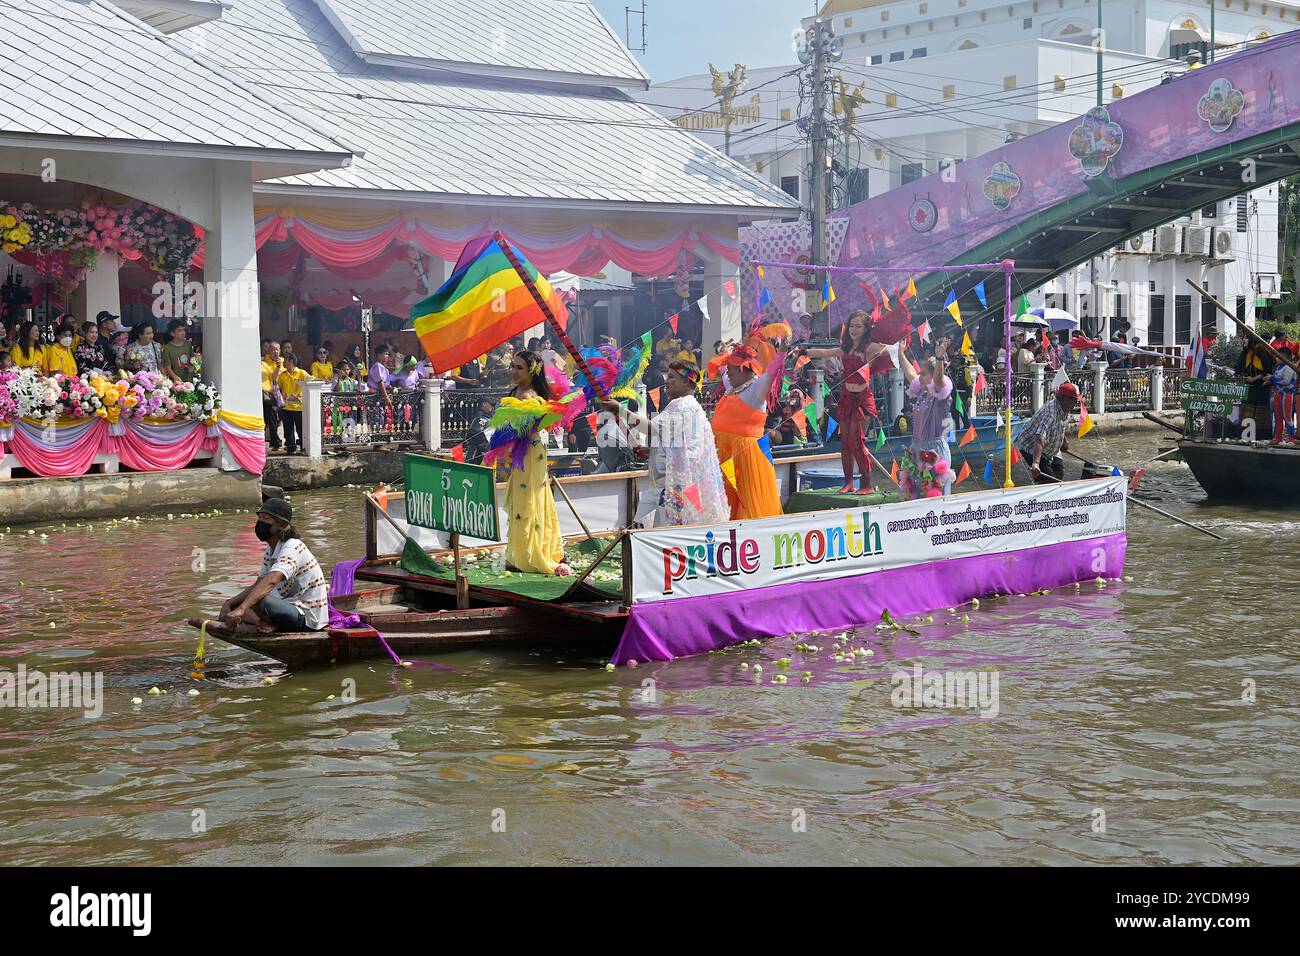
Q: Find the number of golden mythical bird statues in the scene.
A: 2